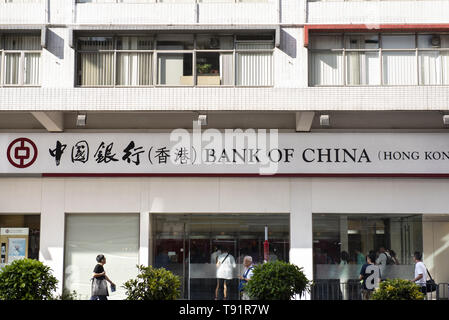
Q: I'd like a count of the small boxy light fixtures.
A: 4